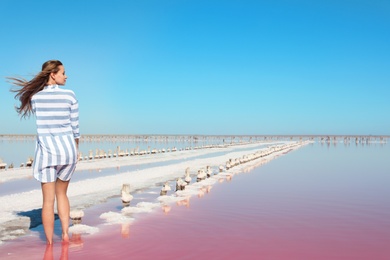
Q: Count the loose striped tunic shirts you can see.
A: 1